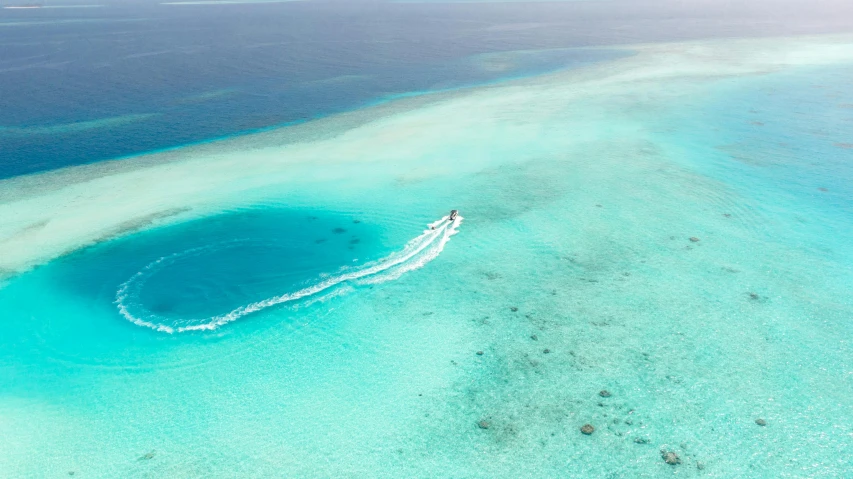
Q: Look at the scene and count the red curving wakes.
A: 0